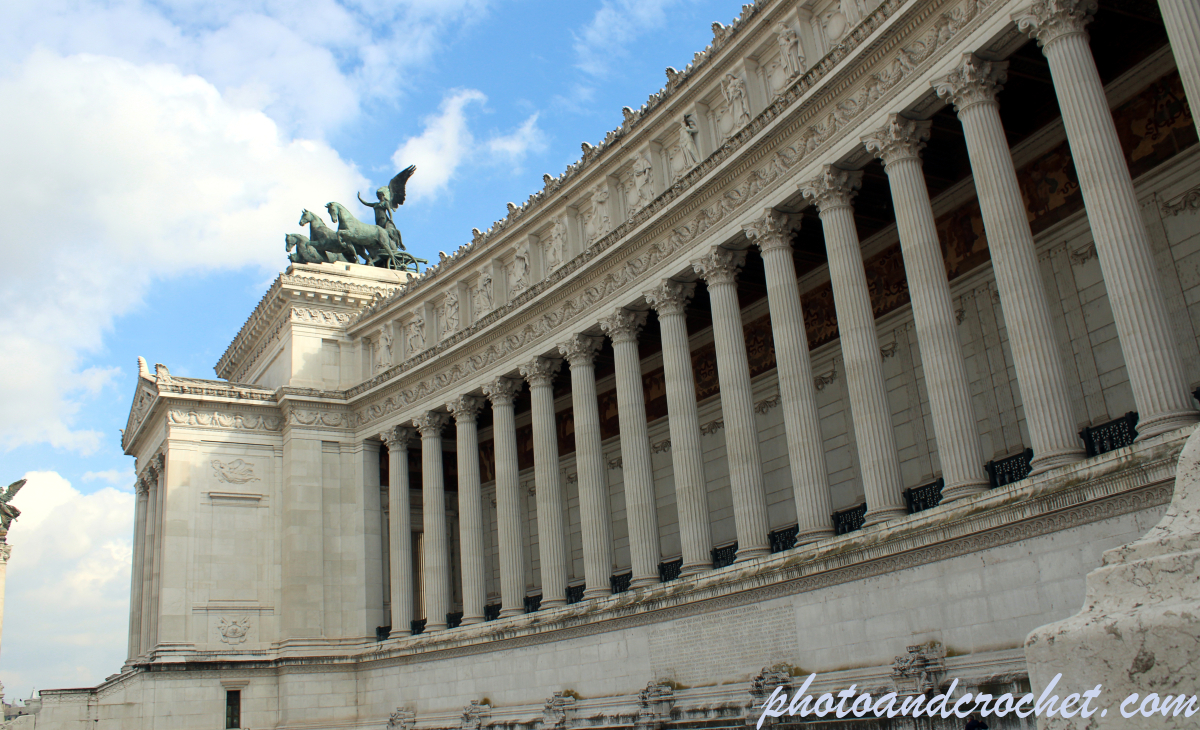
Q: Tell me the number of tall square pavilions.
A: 1